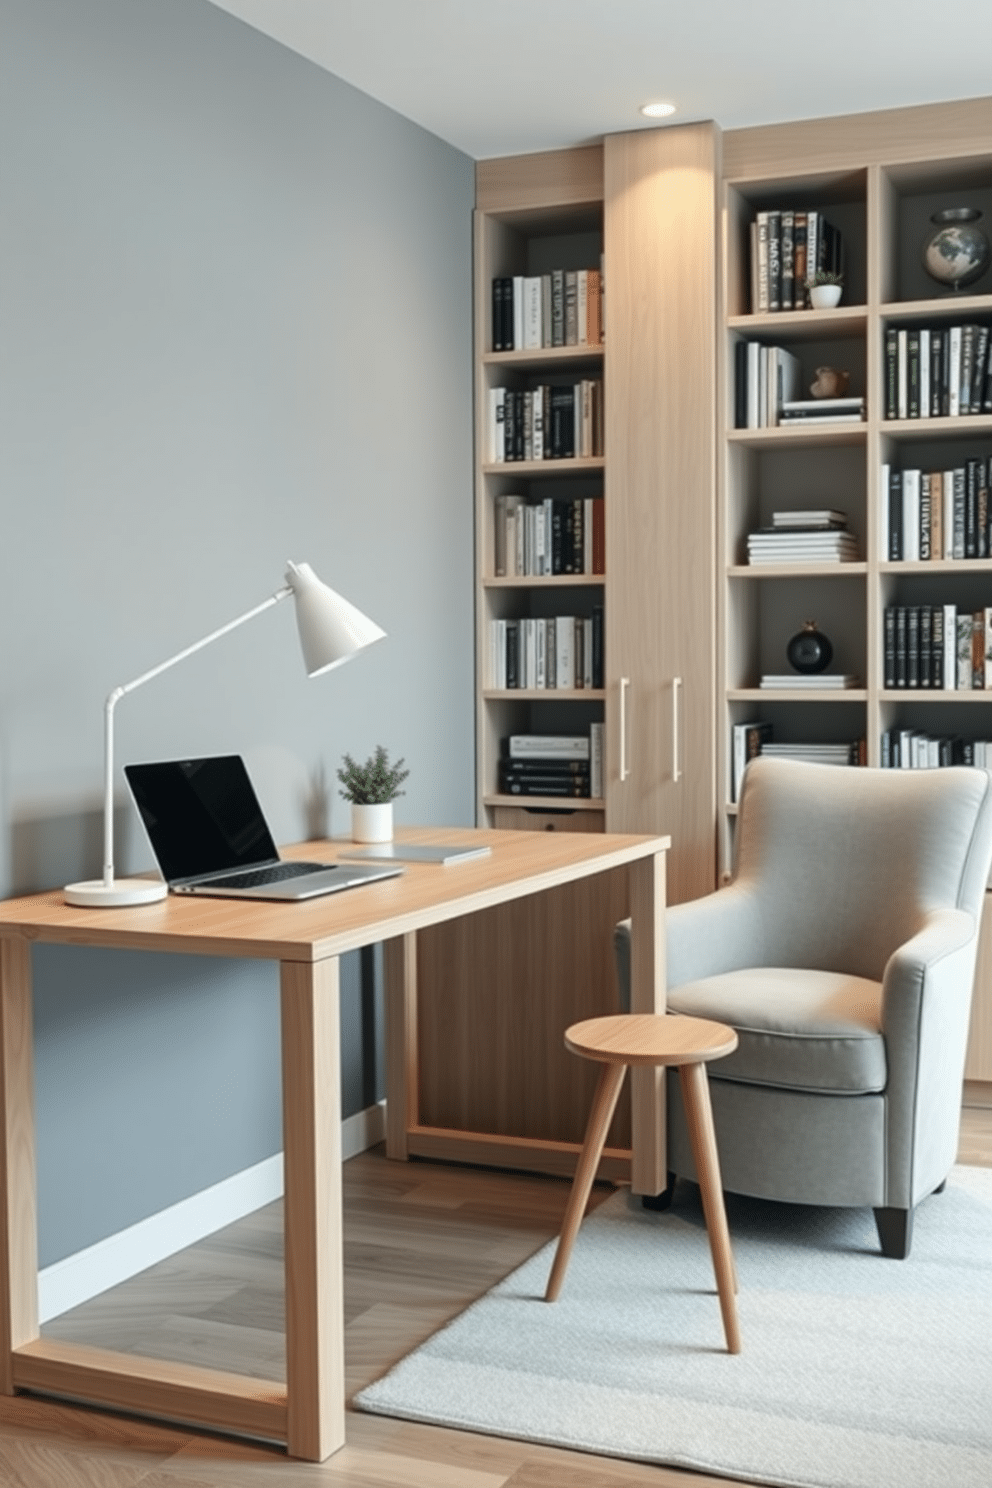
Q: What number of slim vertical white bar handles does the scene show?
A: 2